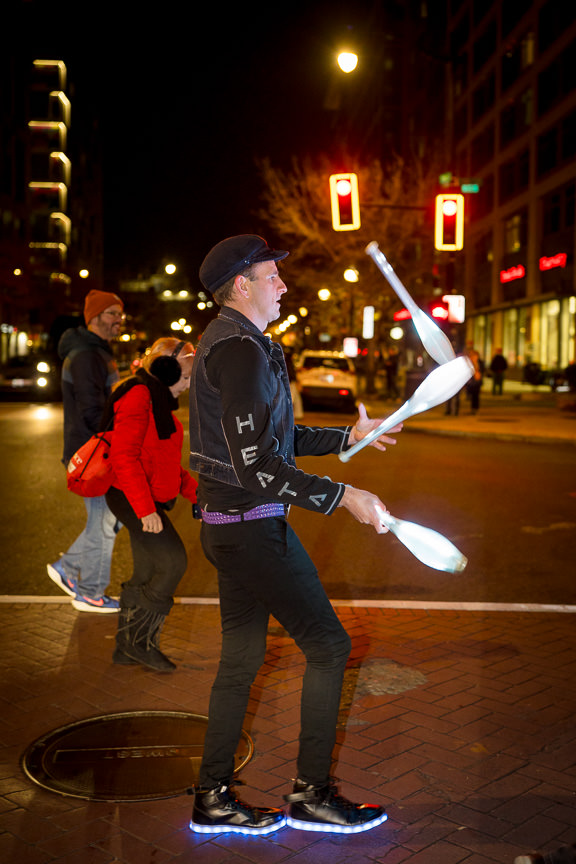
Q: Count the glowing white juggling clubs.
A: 3